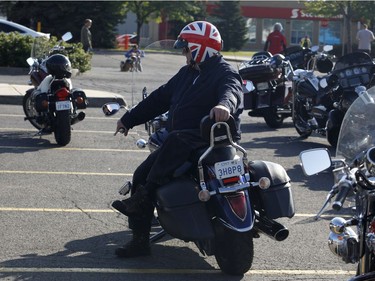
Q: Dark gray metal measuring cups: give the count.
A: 0